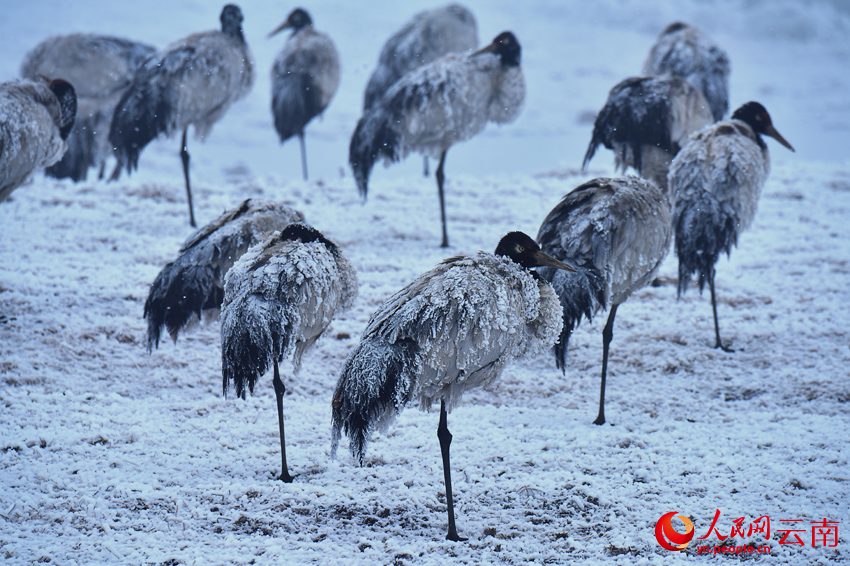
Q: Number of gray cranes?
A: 13